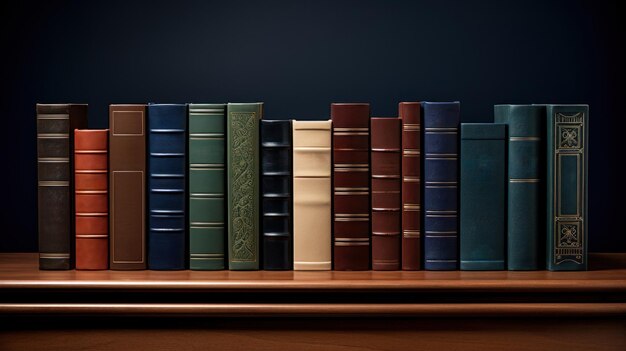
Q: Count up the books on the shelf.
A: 15